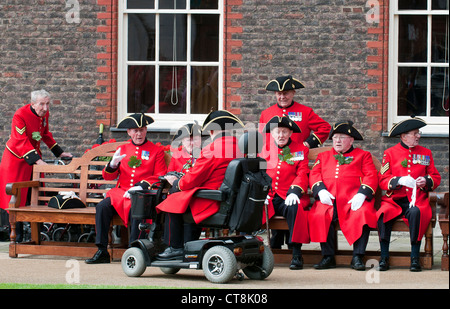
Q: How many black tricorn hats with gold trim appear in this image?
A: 8